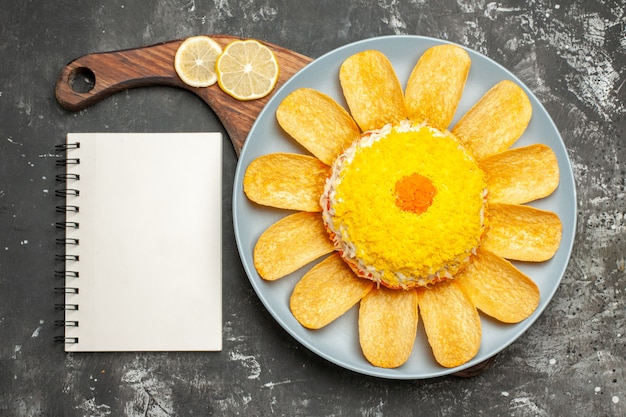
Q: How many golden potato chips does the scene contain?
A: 12